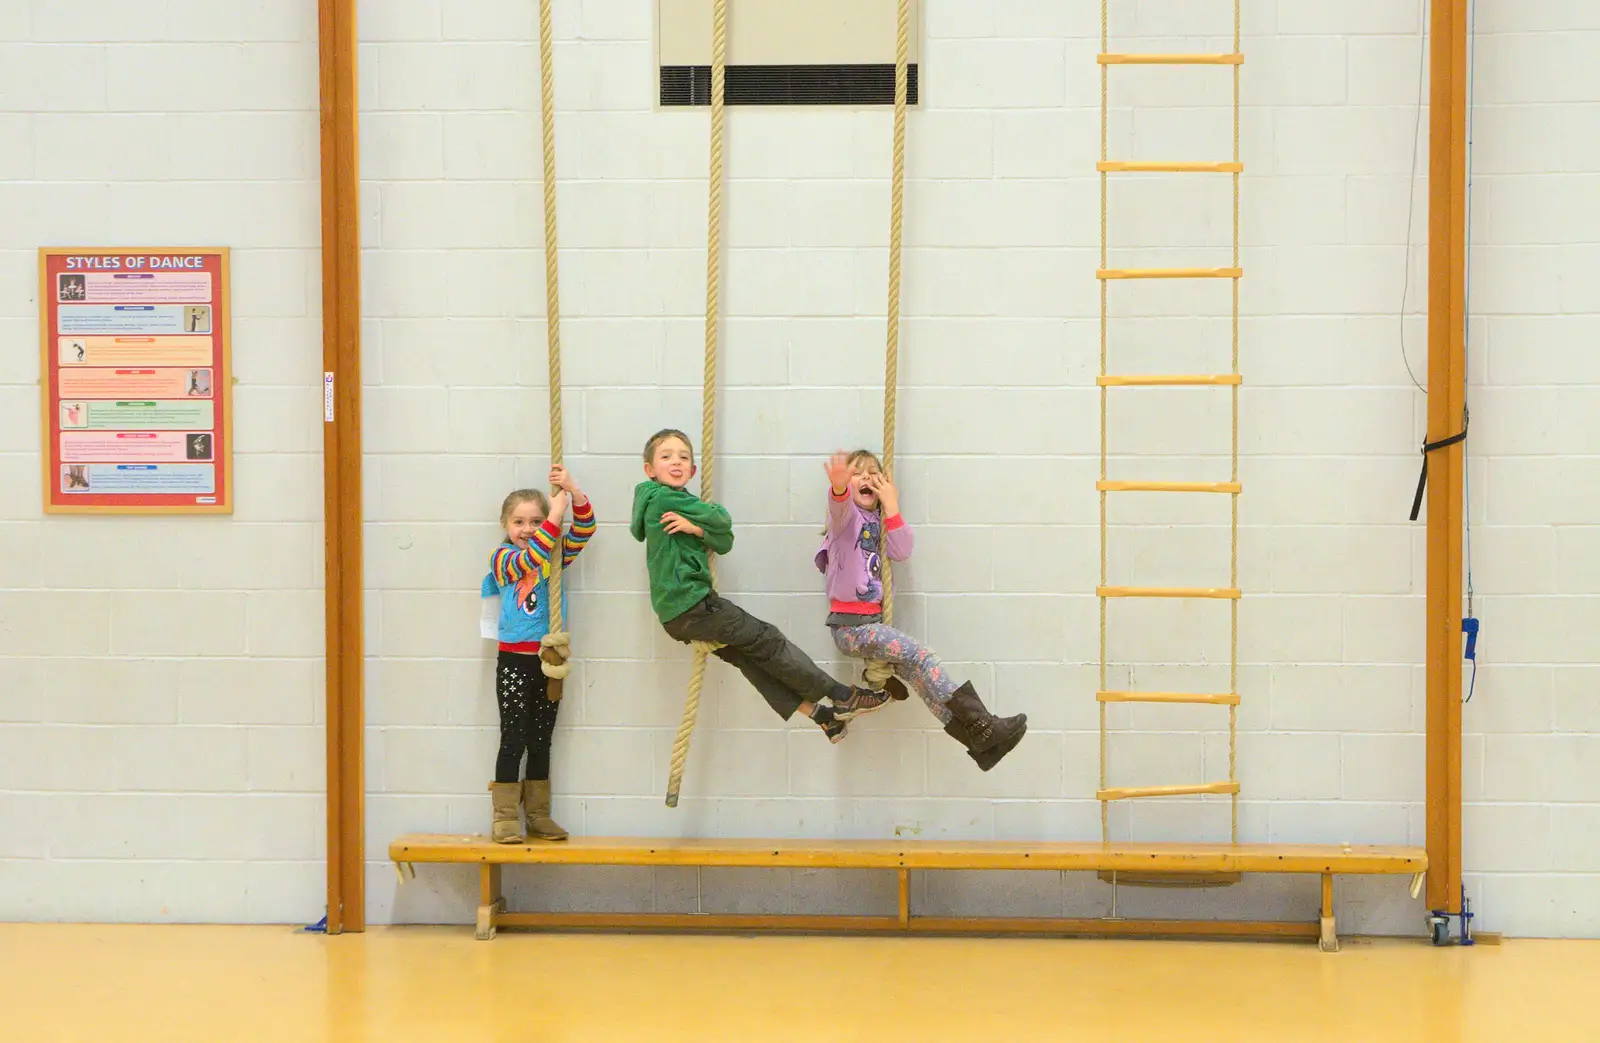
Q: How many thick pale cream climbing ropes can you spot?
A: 3